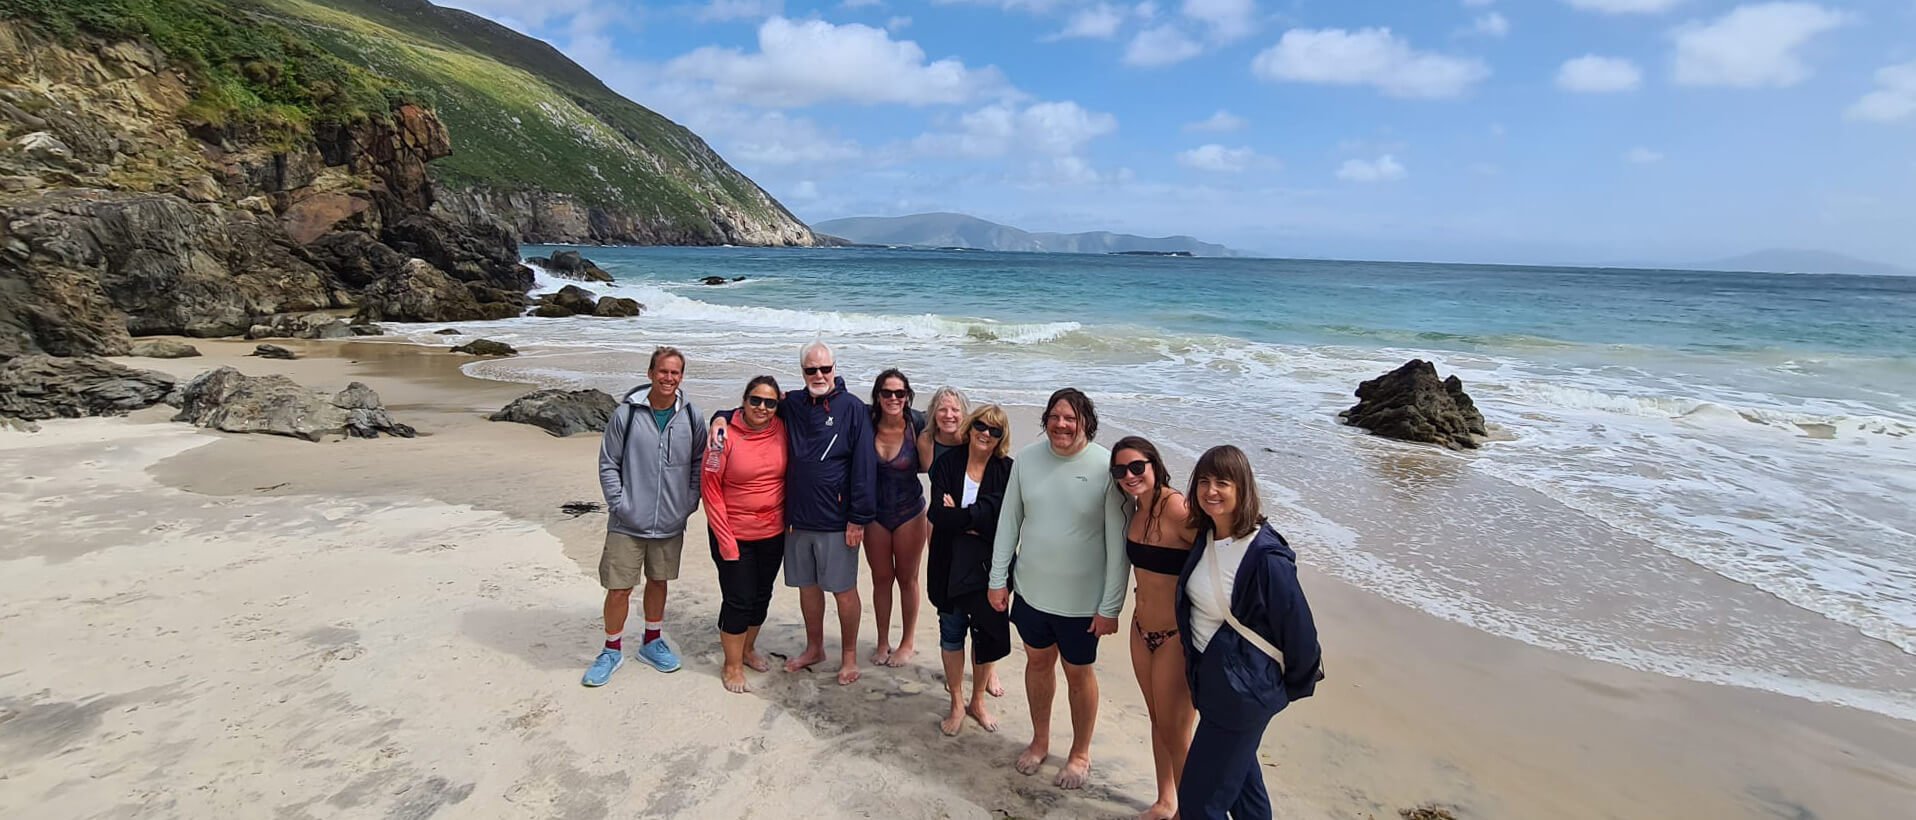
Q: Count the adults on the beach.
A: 9